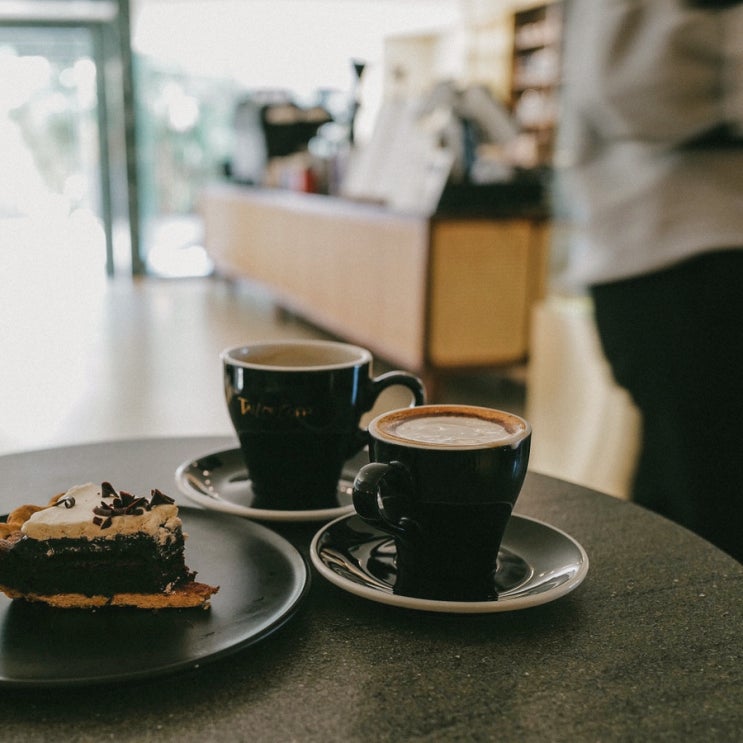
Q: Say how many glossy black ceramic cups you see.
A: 2